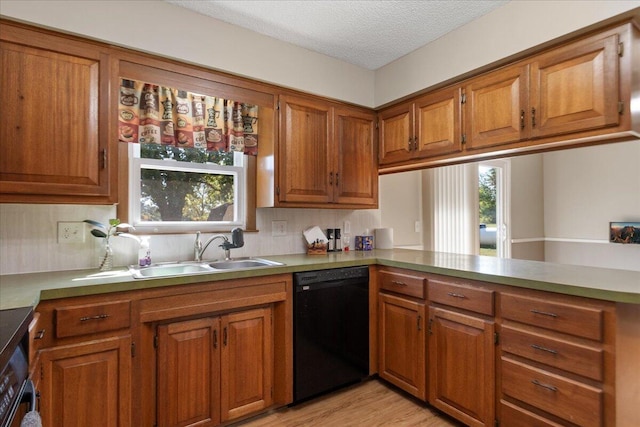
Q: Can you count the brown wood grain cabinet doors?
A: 12